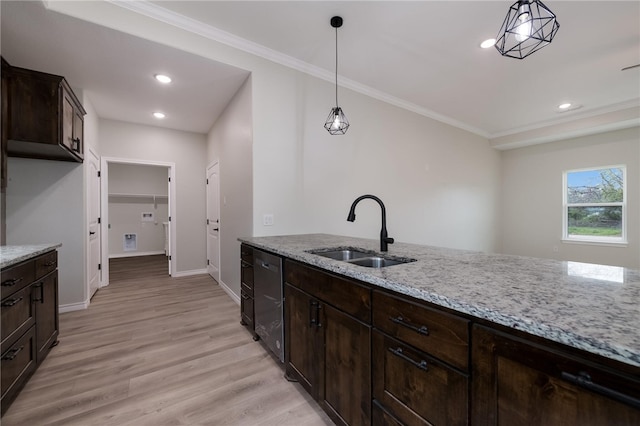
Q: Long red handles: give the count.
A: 0